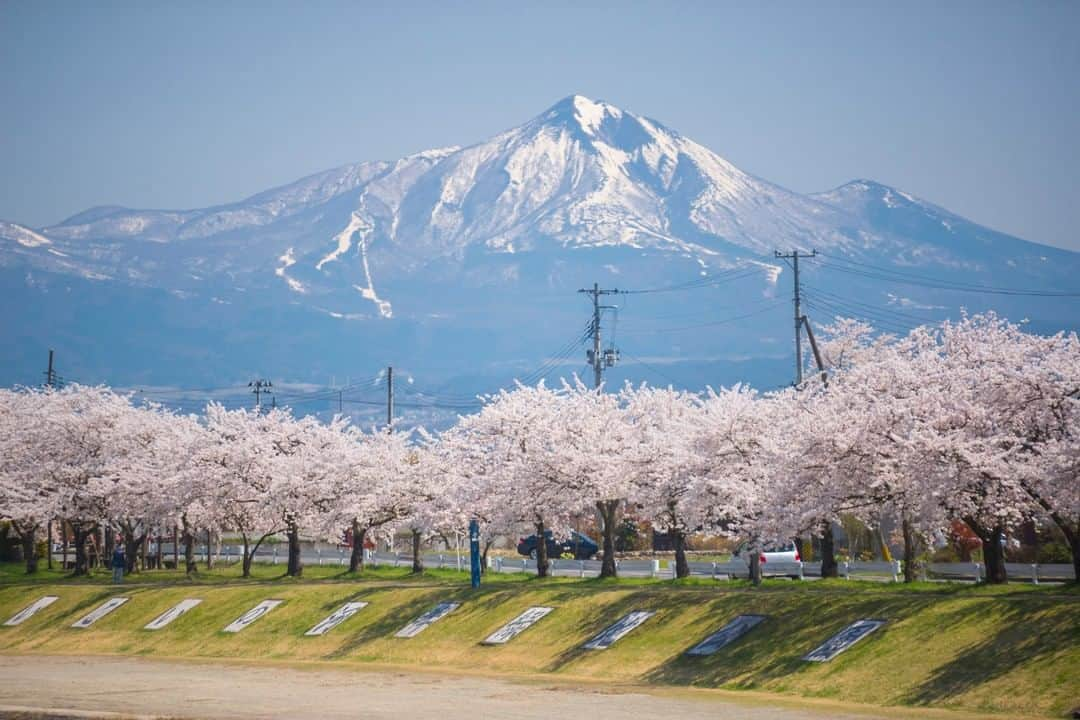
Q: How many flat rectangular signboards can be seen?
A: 10